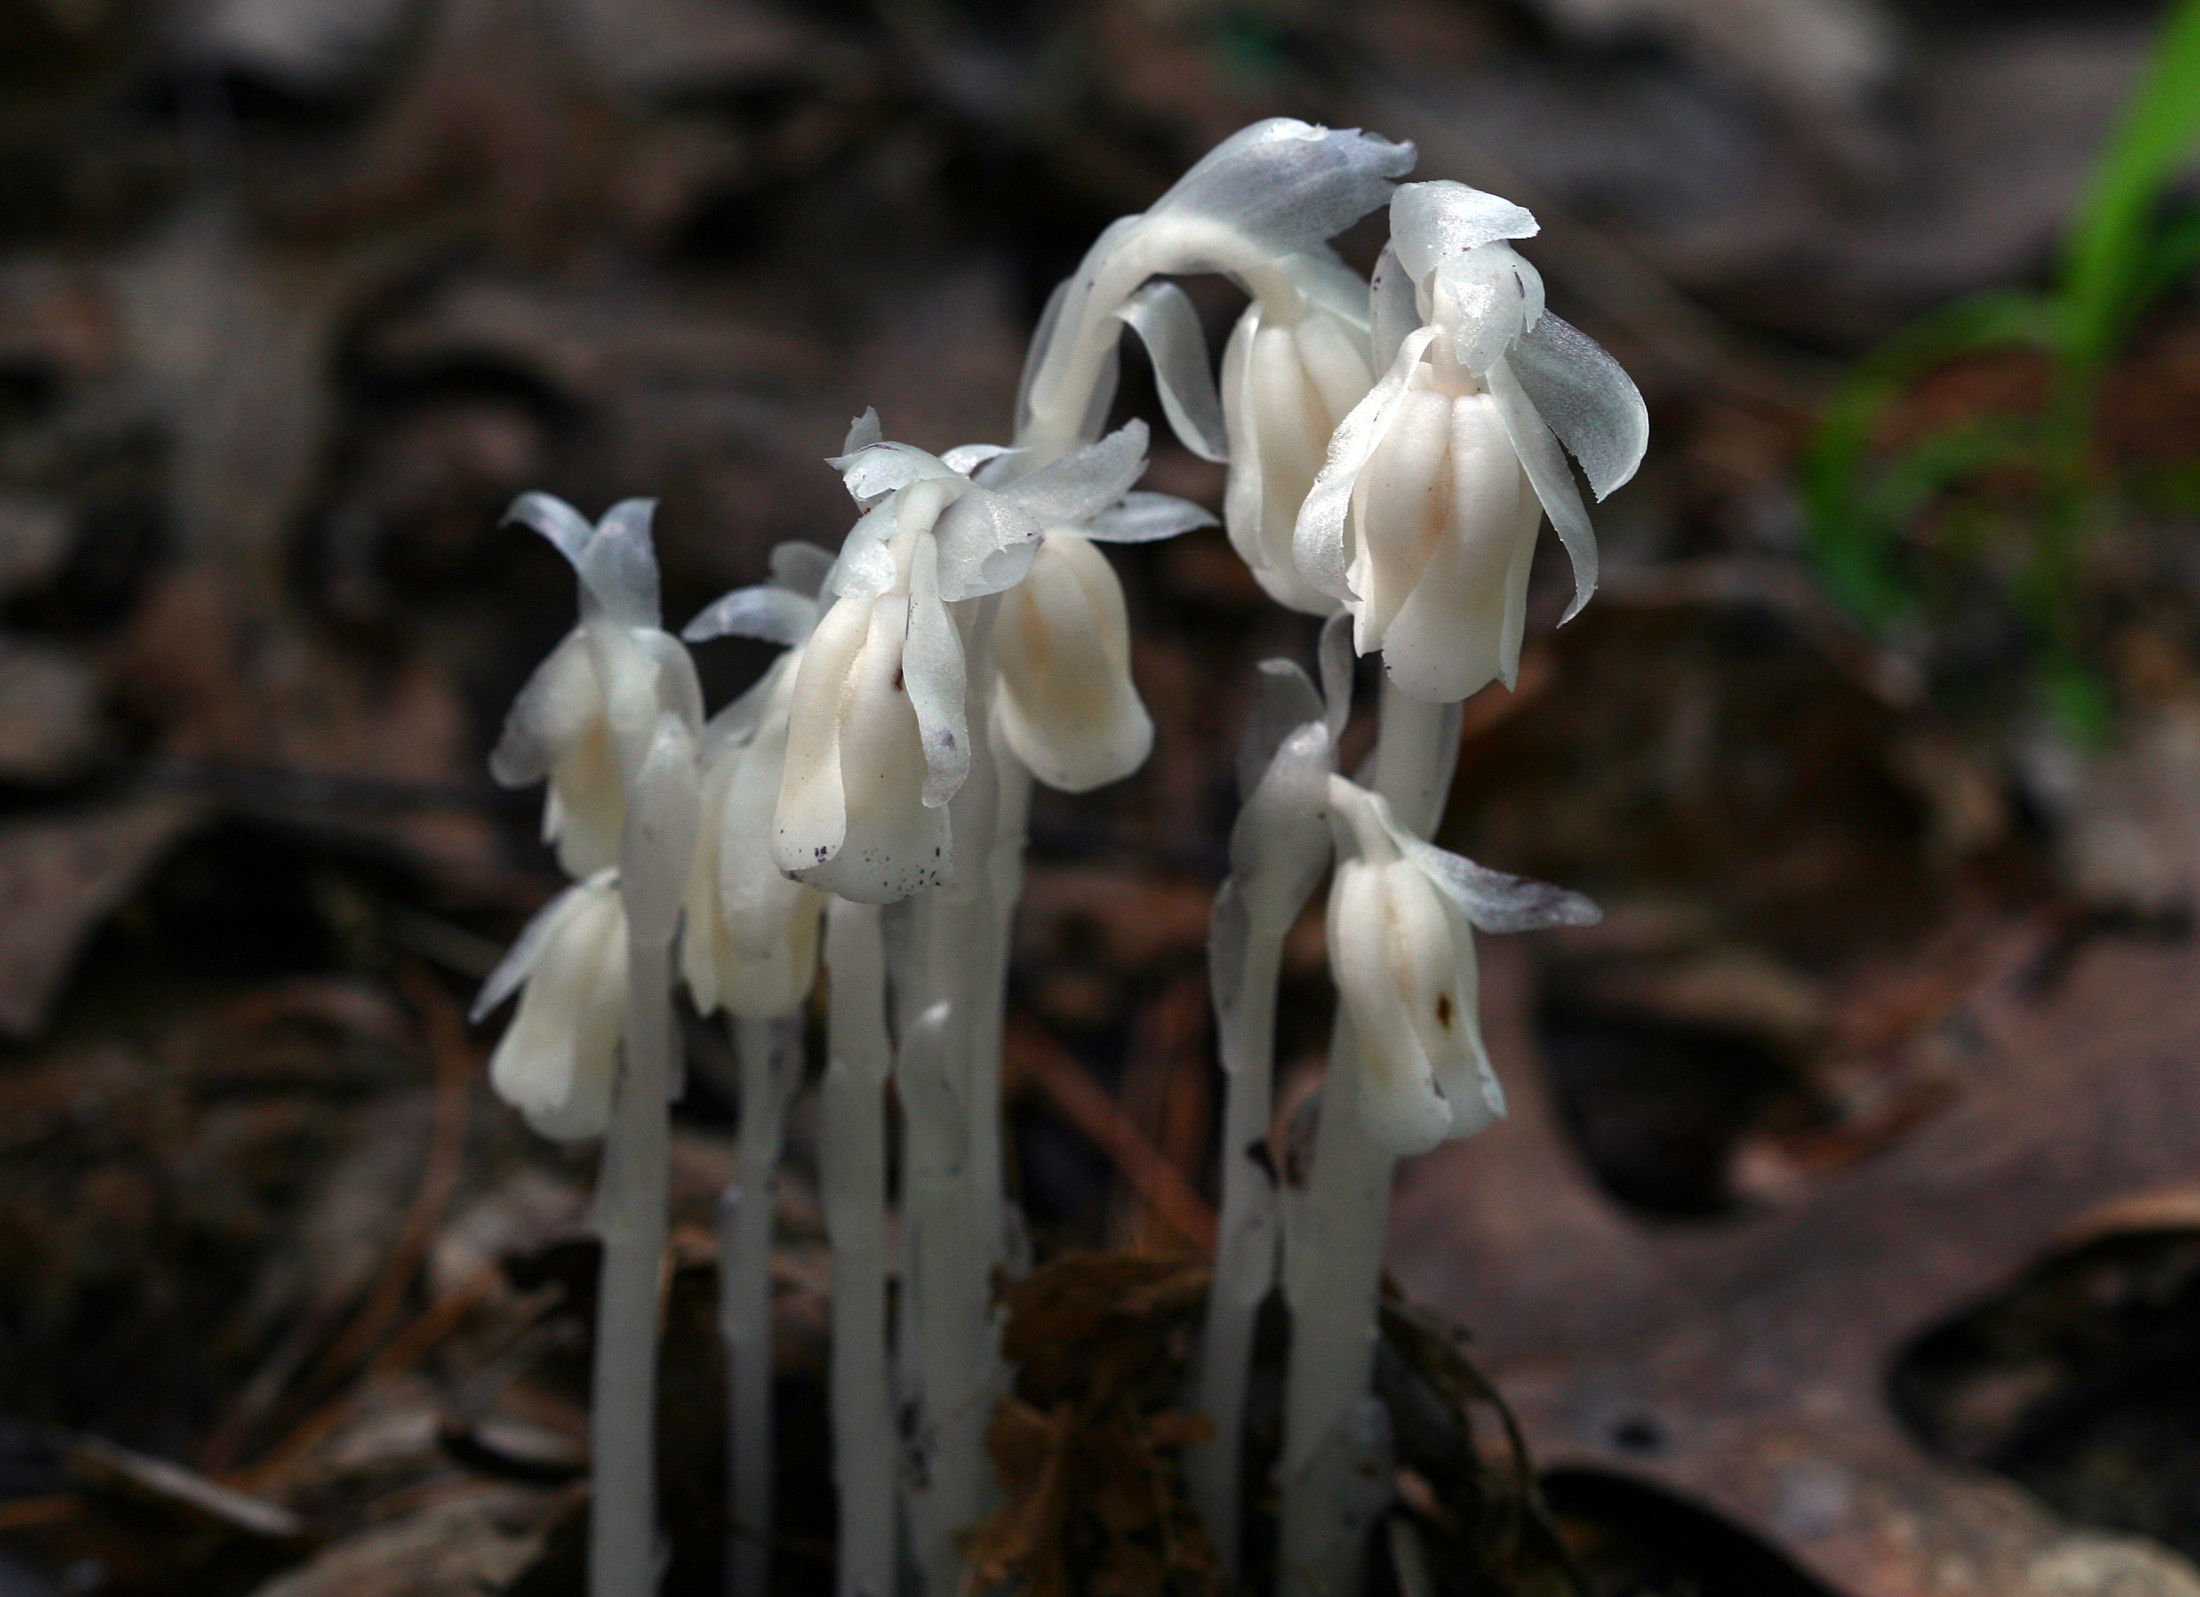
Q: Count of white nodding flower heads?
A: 8